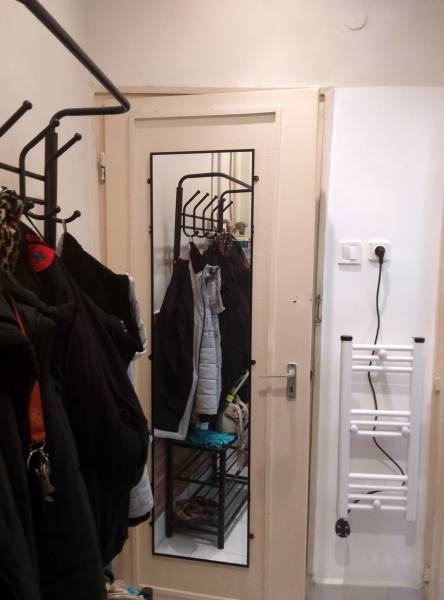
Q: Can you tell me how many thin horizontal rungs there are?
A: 10